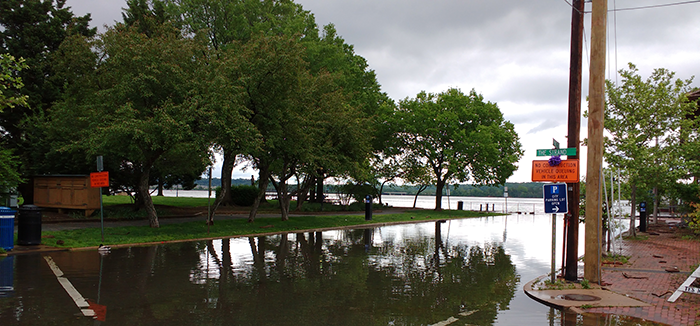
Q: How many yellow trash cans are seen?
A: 0